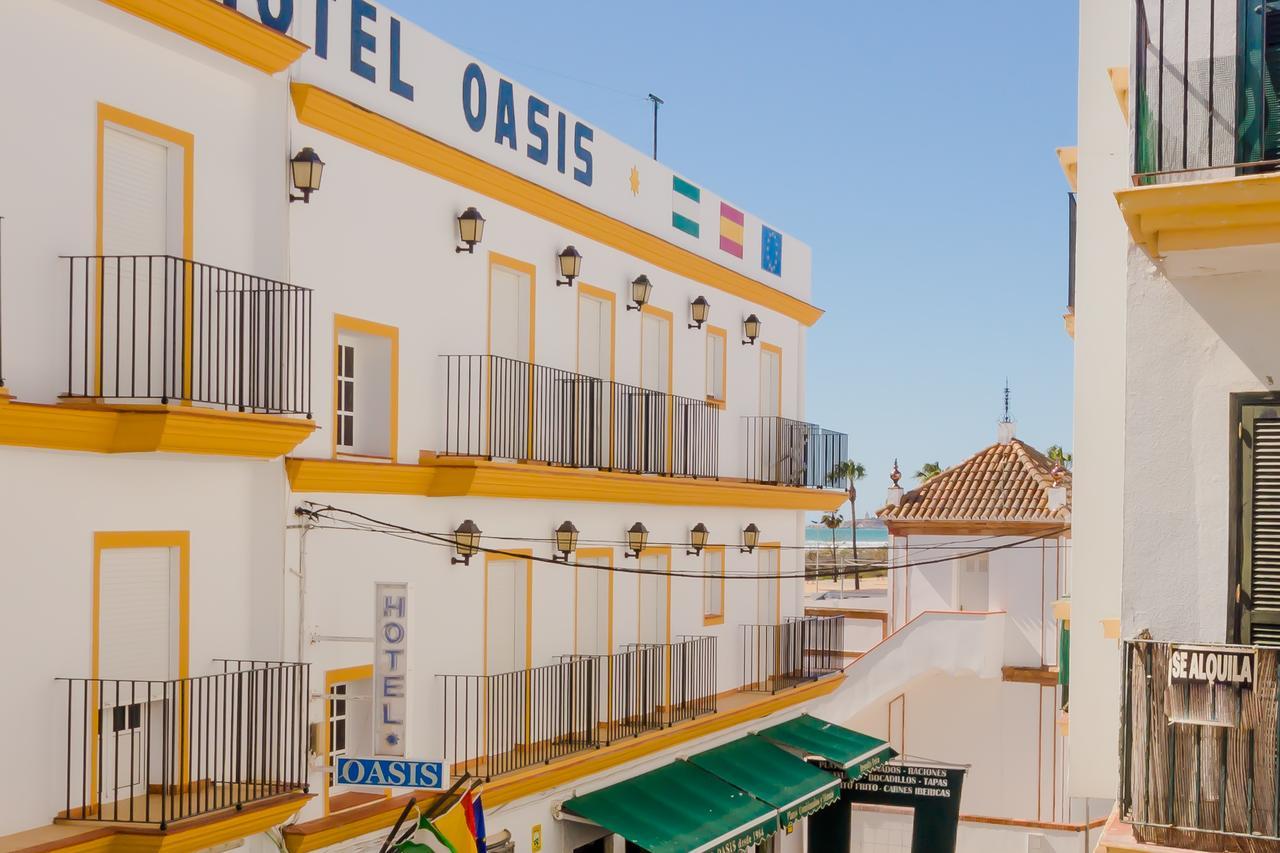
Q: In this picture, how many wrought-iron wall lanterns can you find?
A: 11